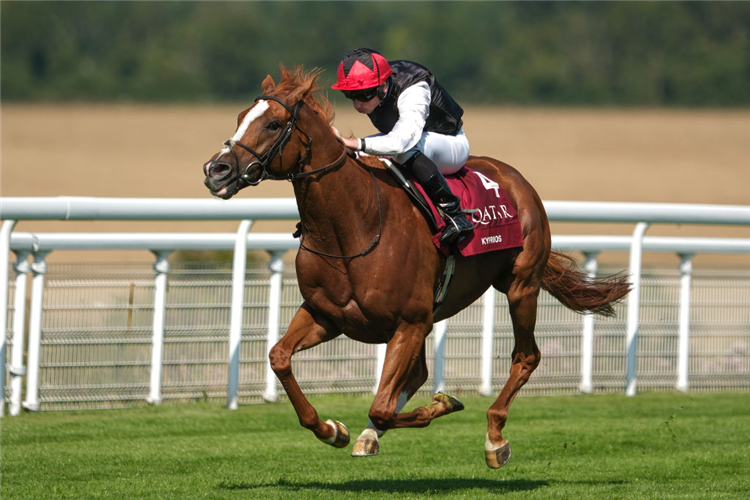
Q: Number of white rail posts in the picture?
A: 12